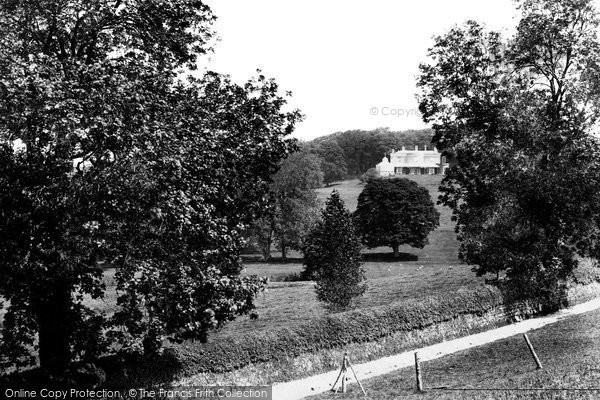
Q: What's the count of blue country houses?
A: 0